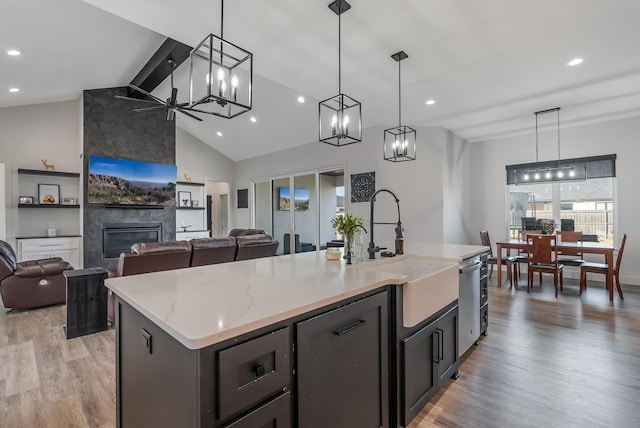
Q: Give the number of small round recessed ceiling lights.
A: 7